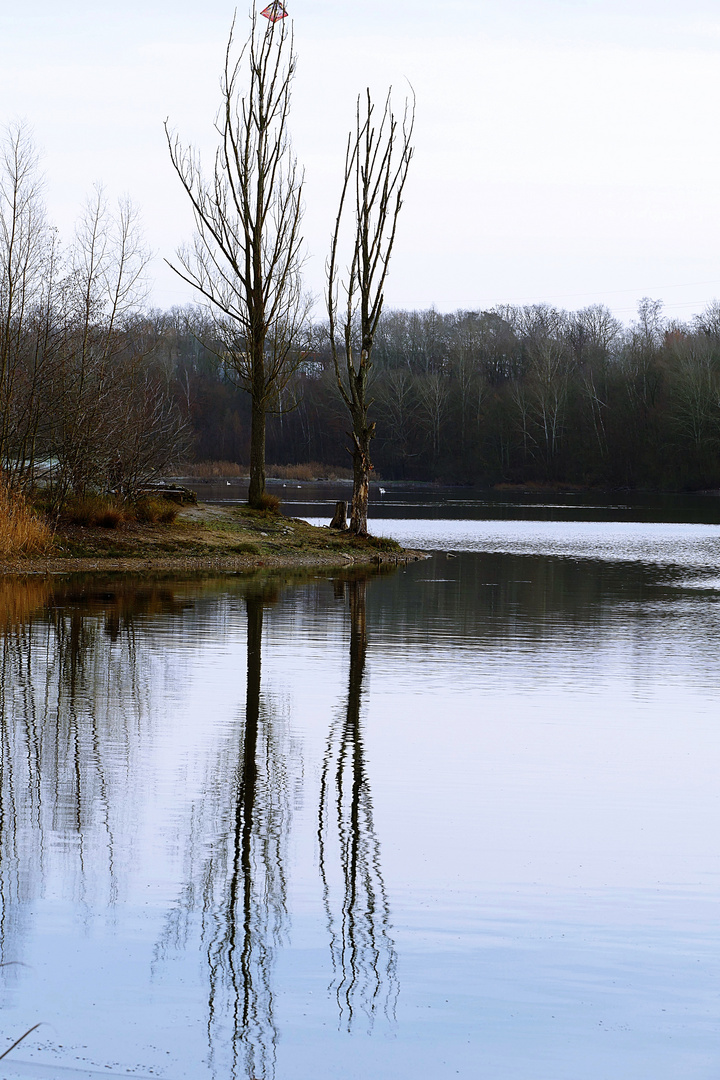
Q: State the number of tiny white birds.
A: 4